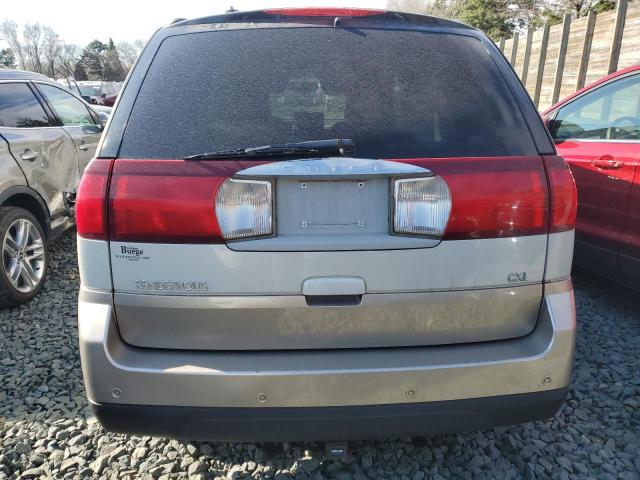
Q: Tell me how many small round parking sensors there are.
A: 4